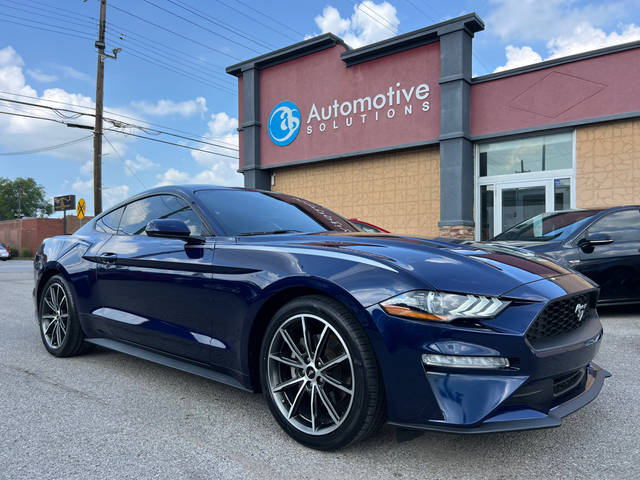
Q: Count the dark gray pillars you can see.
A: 2